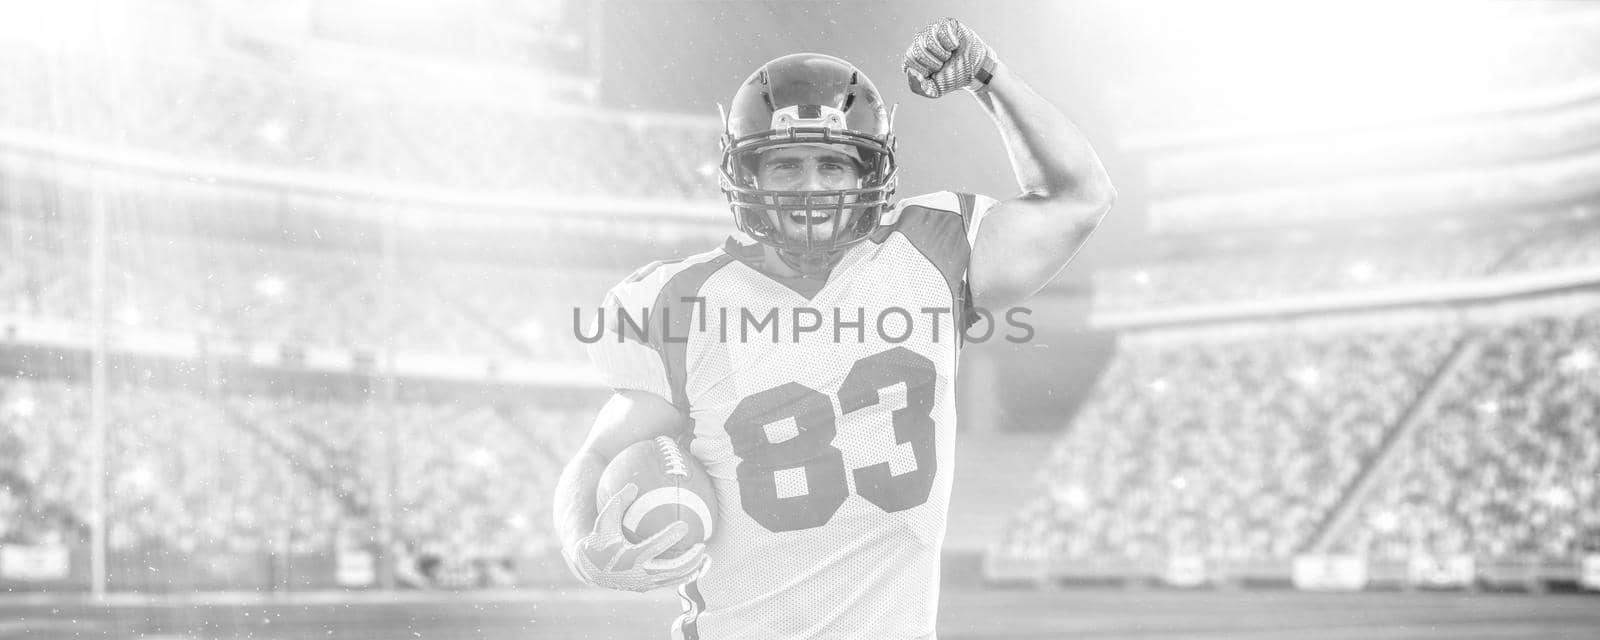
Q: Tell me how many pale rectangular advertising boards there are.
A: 6